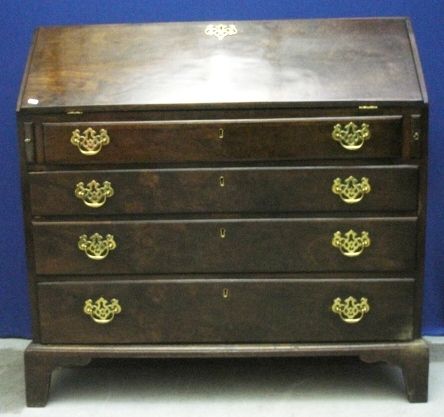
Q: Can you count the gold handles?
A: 8